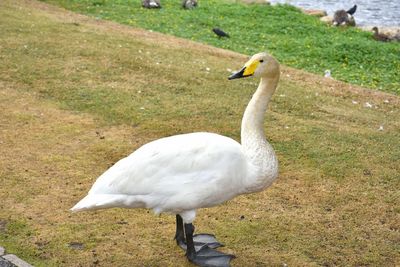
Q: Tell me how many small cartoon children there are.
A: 0